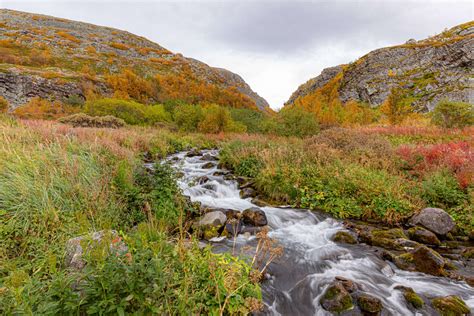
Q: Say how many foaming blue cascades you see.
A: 1